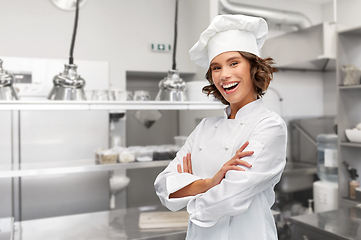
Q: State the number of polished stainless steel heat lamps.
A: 3